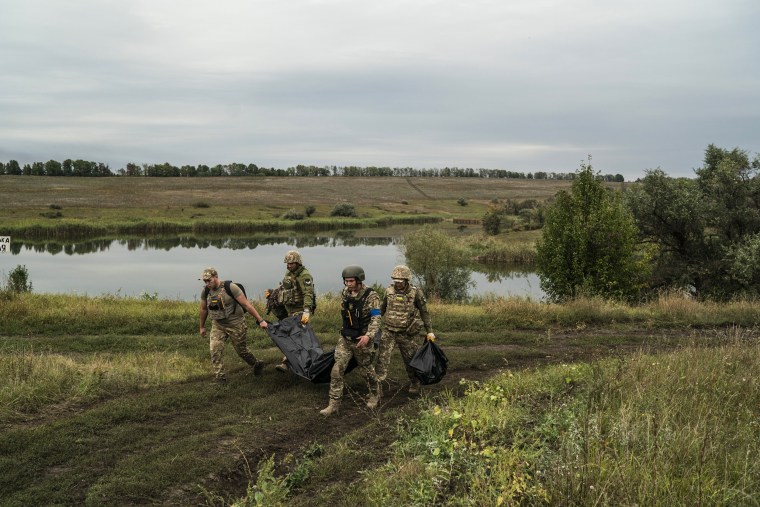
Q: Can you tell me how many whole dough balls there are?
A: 0